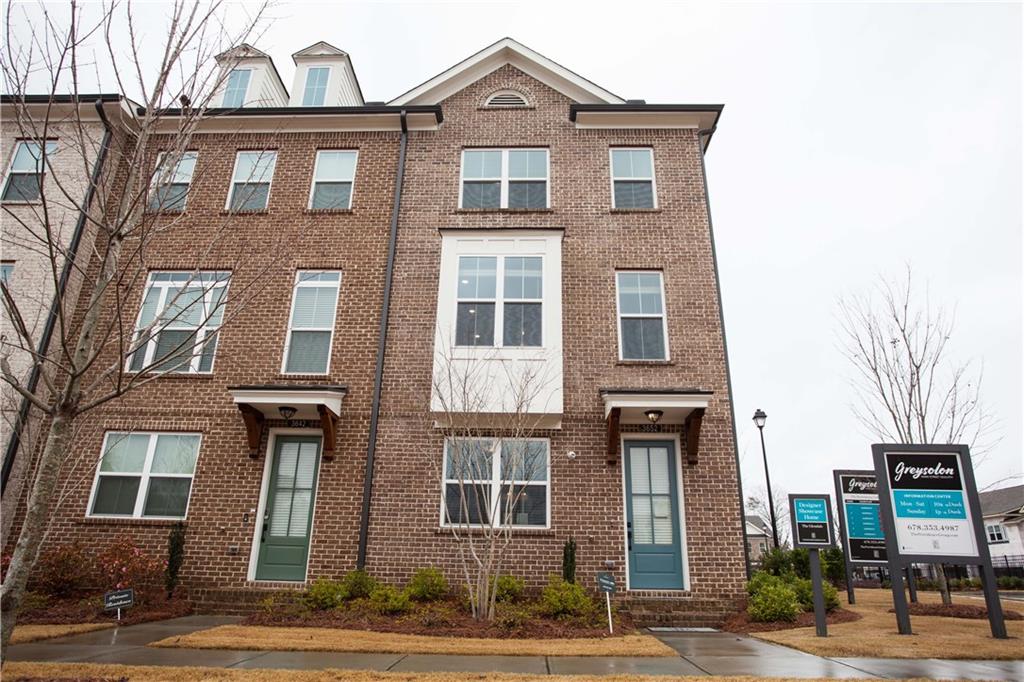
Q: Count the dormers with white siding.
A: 2